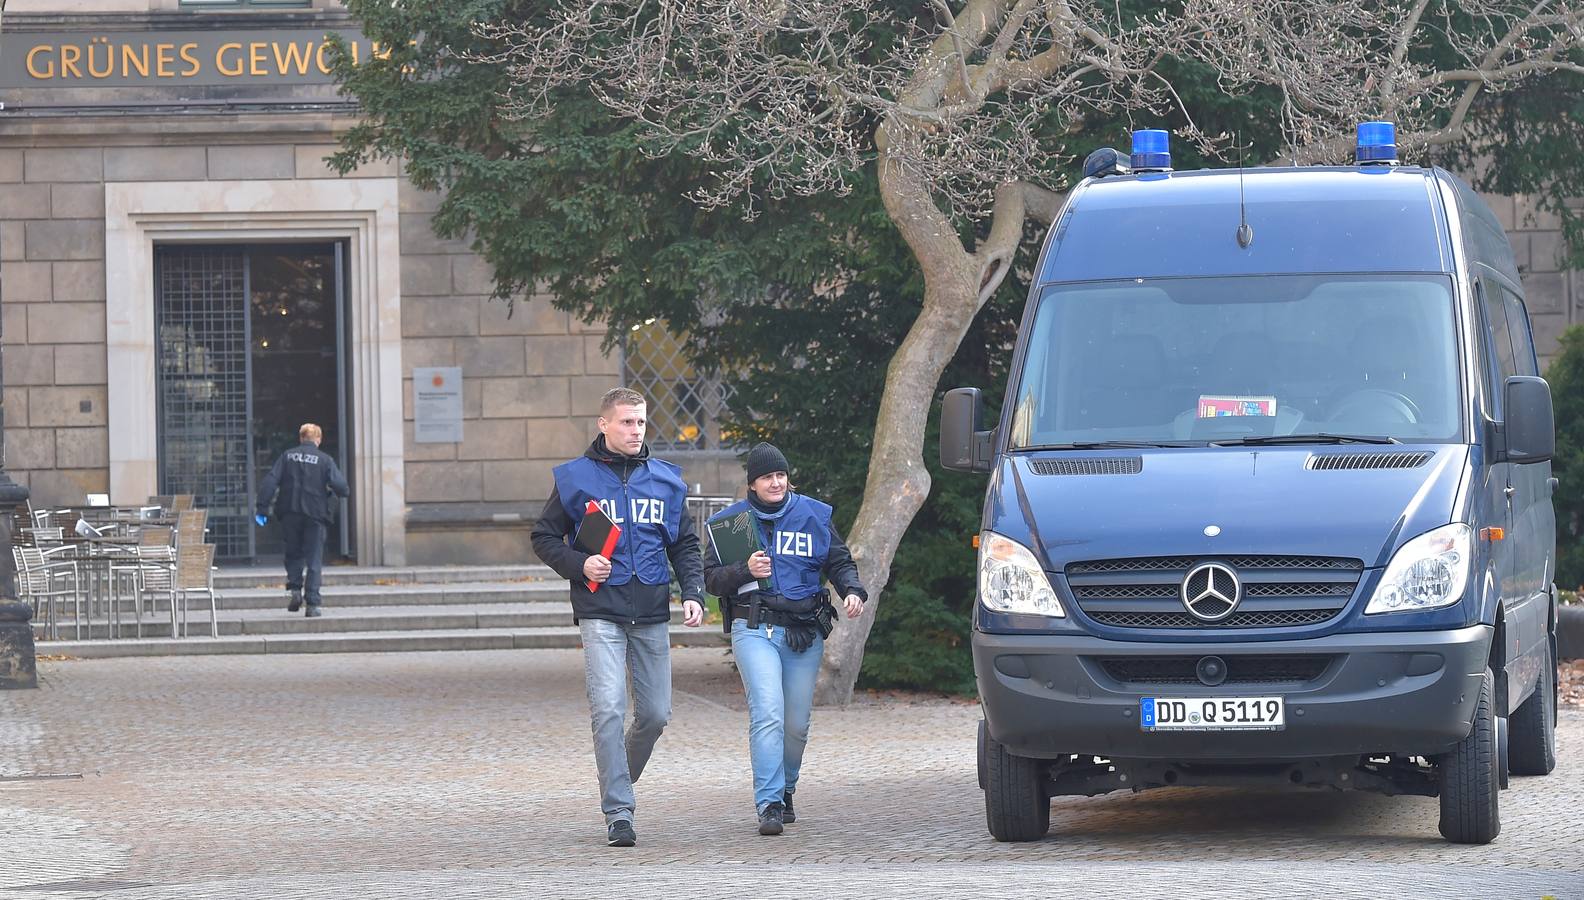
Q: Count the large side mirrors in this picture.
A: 2